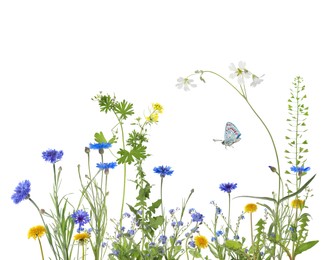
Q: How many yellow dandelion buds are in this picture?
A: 5